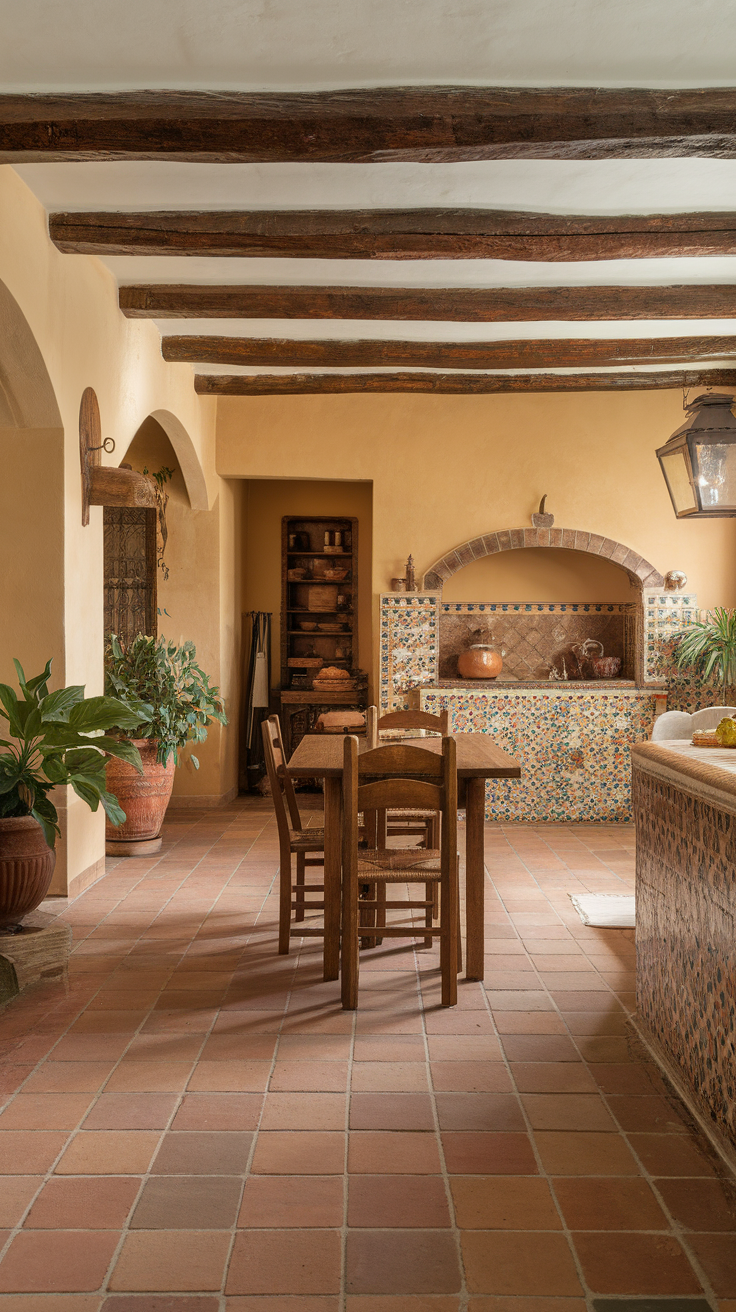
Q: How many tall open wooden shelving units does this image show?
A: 1